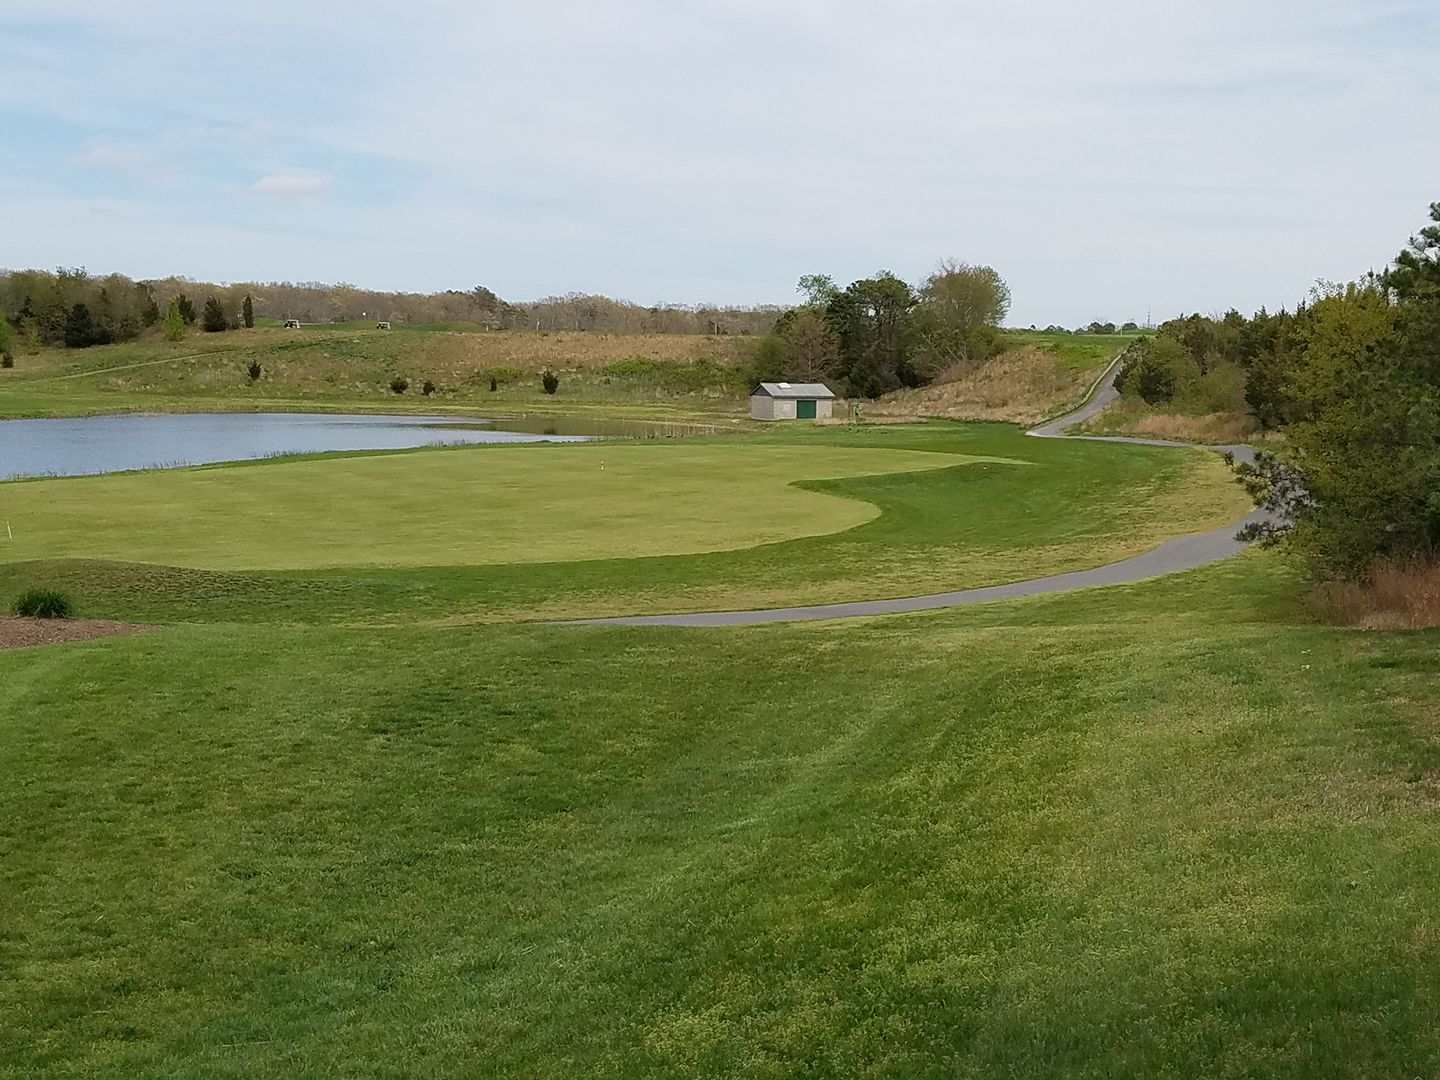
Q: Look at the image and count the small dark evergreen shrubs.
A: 5